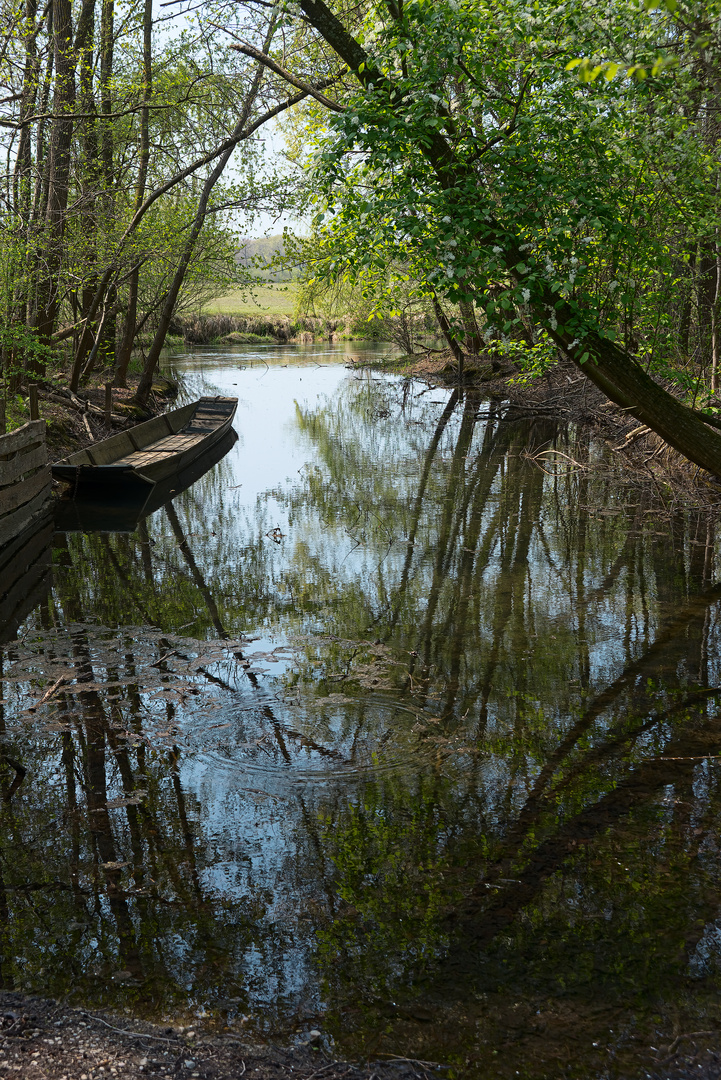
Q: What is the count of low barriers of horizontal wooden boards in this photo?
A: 1